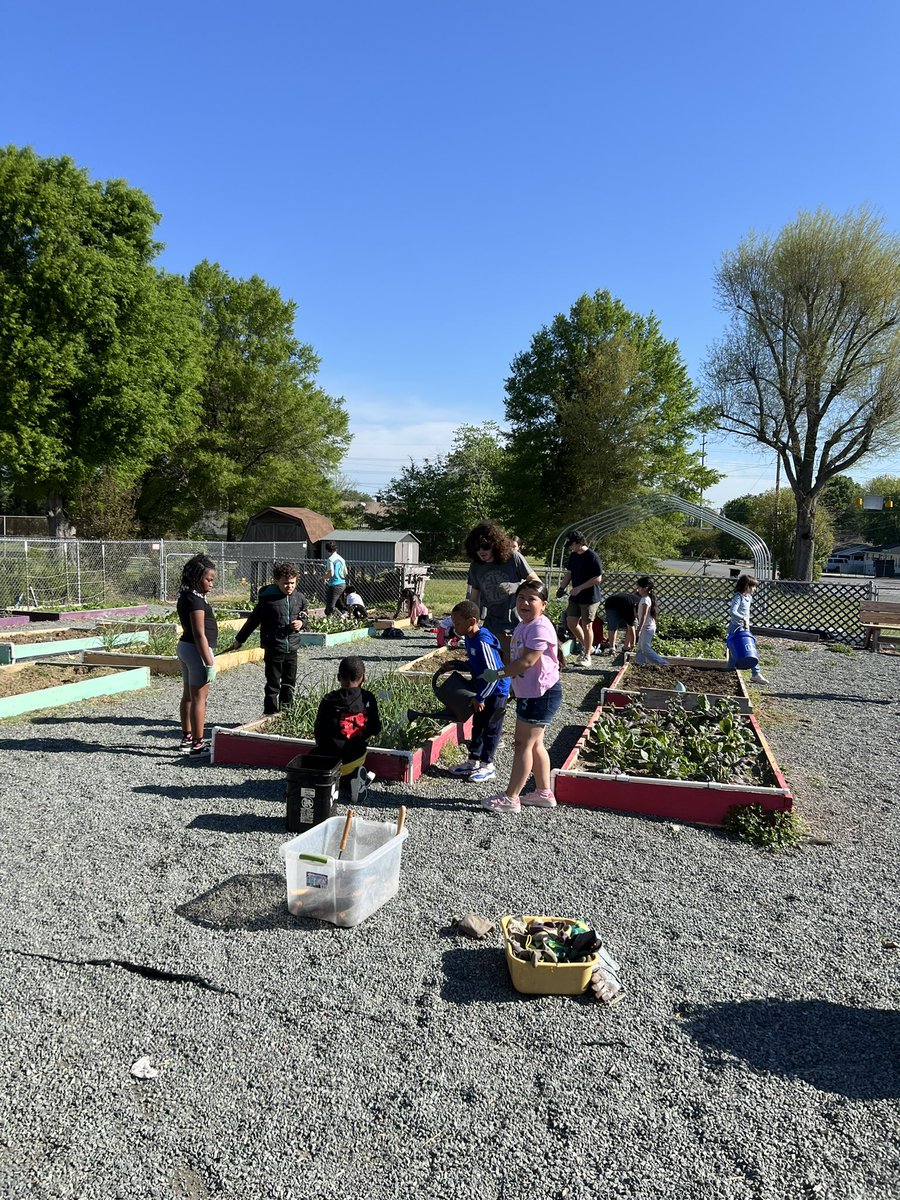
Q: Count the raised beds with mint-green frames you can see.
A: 3